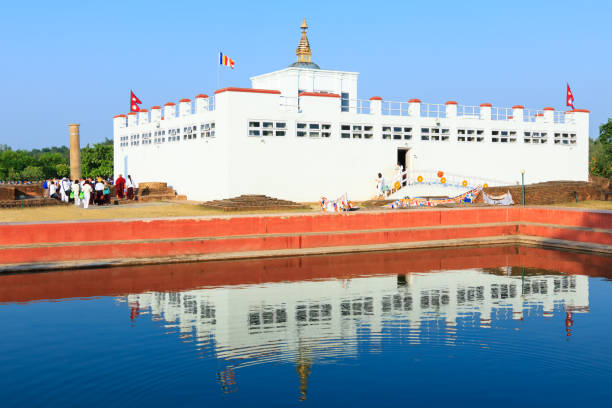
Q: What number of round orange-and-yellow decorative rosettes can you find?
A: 6